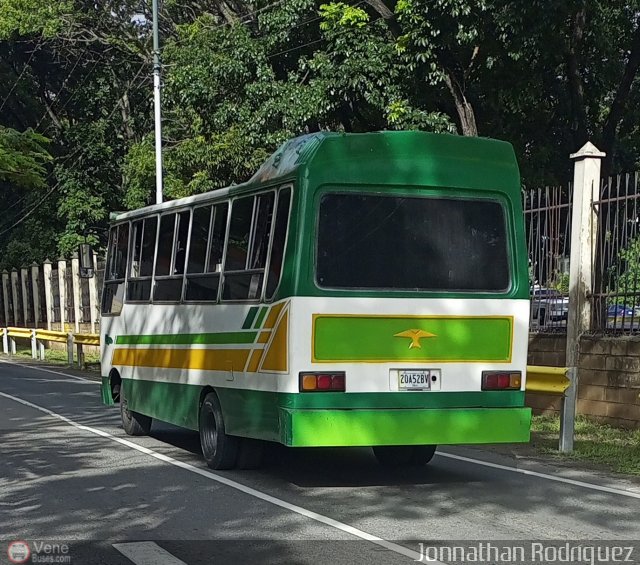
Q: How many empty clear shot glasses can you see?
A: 0